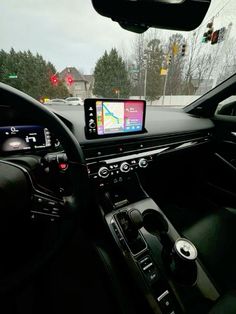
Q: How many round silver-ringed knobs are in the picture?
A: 3